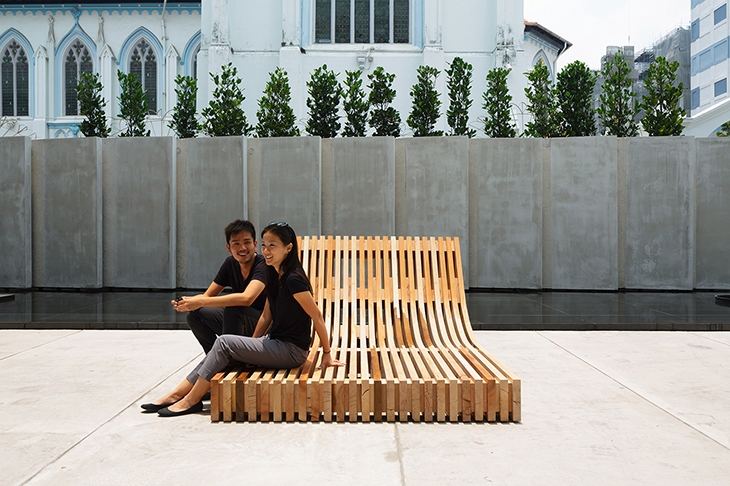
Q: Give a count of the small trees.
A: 15